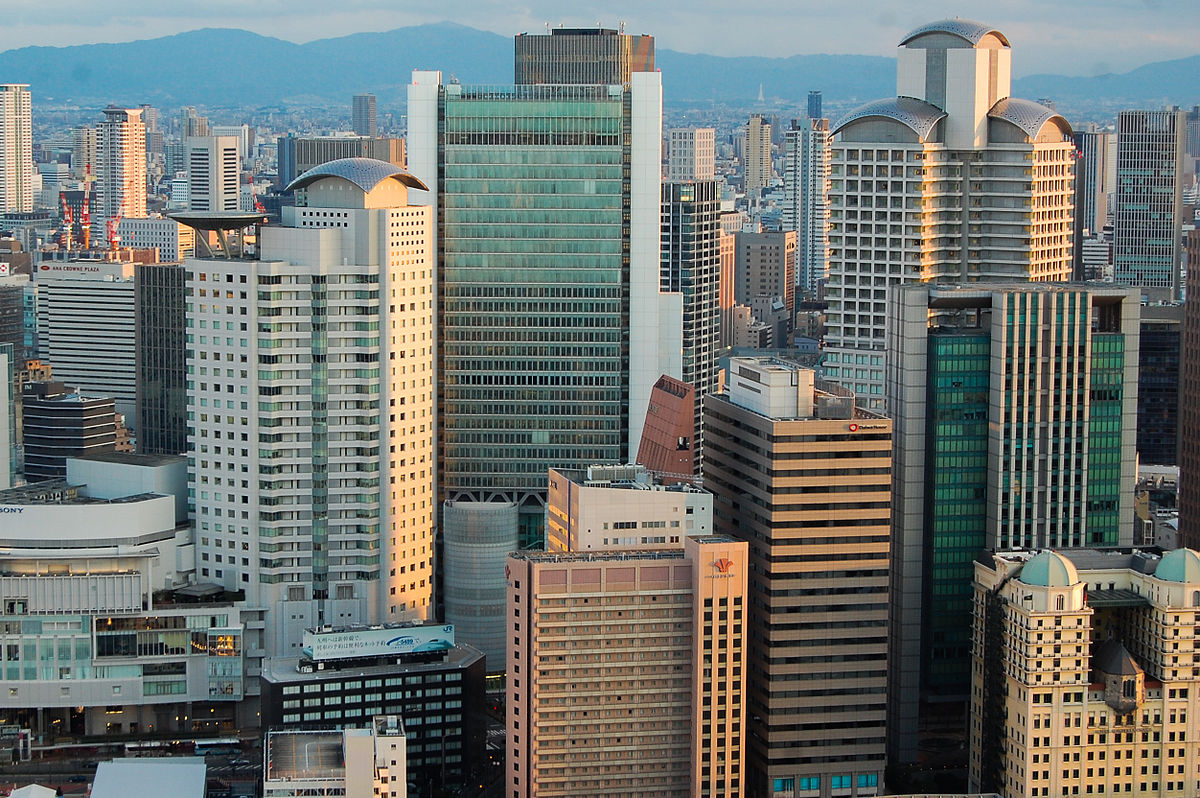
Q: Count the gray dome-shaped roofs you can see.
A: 4